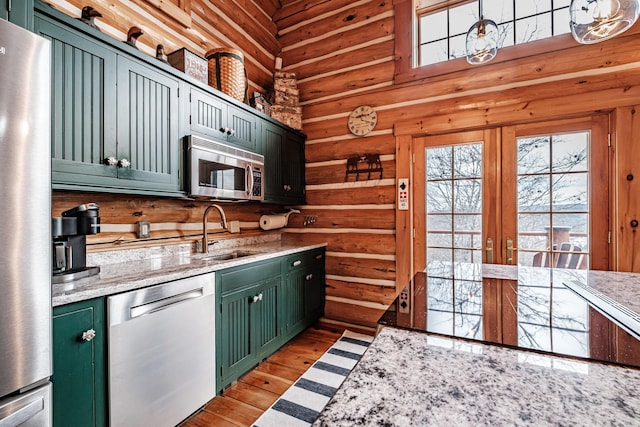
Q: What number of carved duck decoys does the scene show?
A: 3